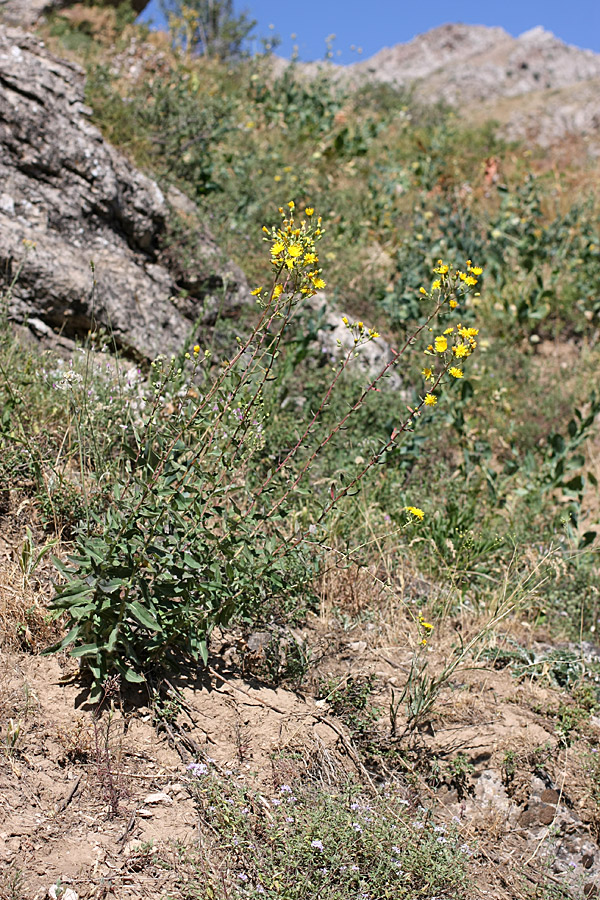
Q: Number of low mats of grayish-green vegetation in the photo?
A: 1